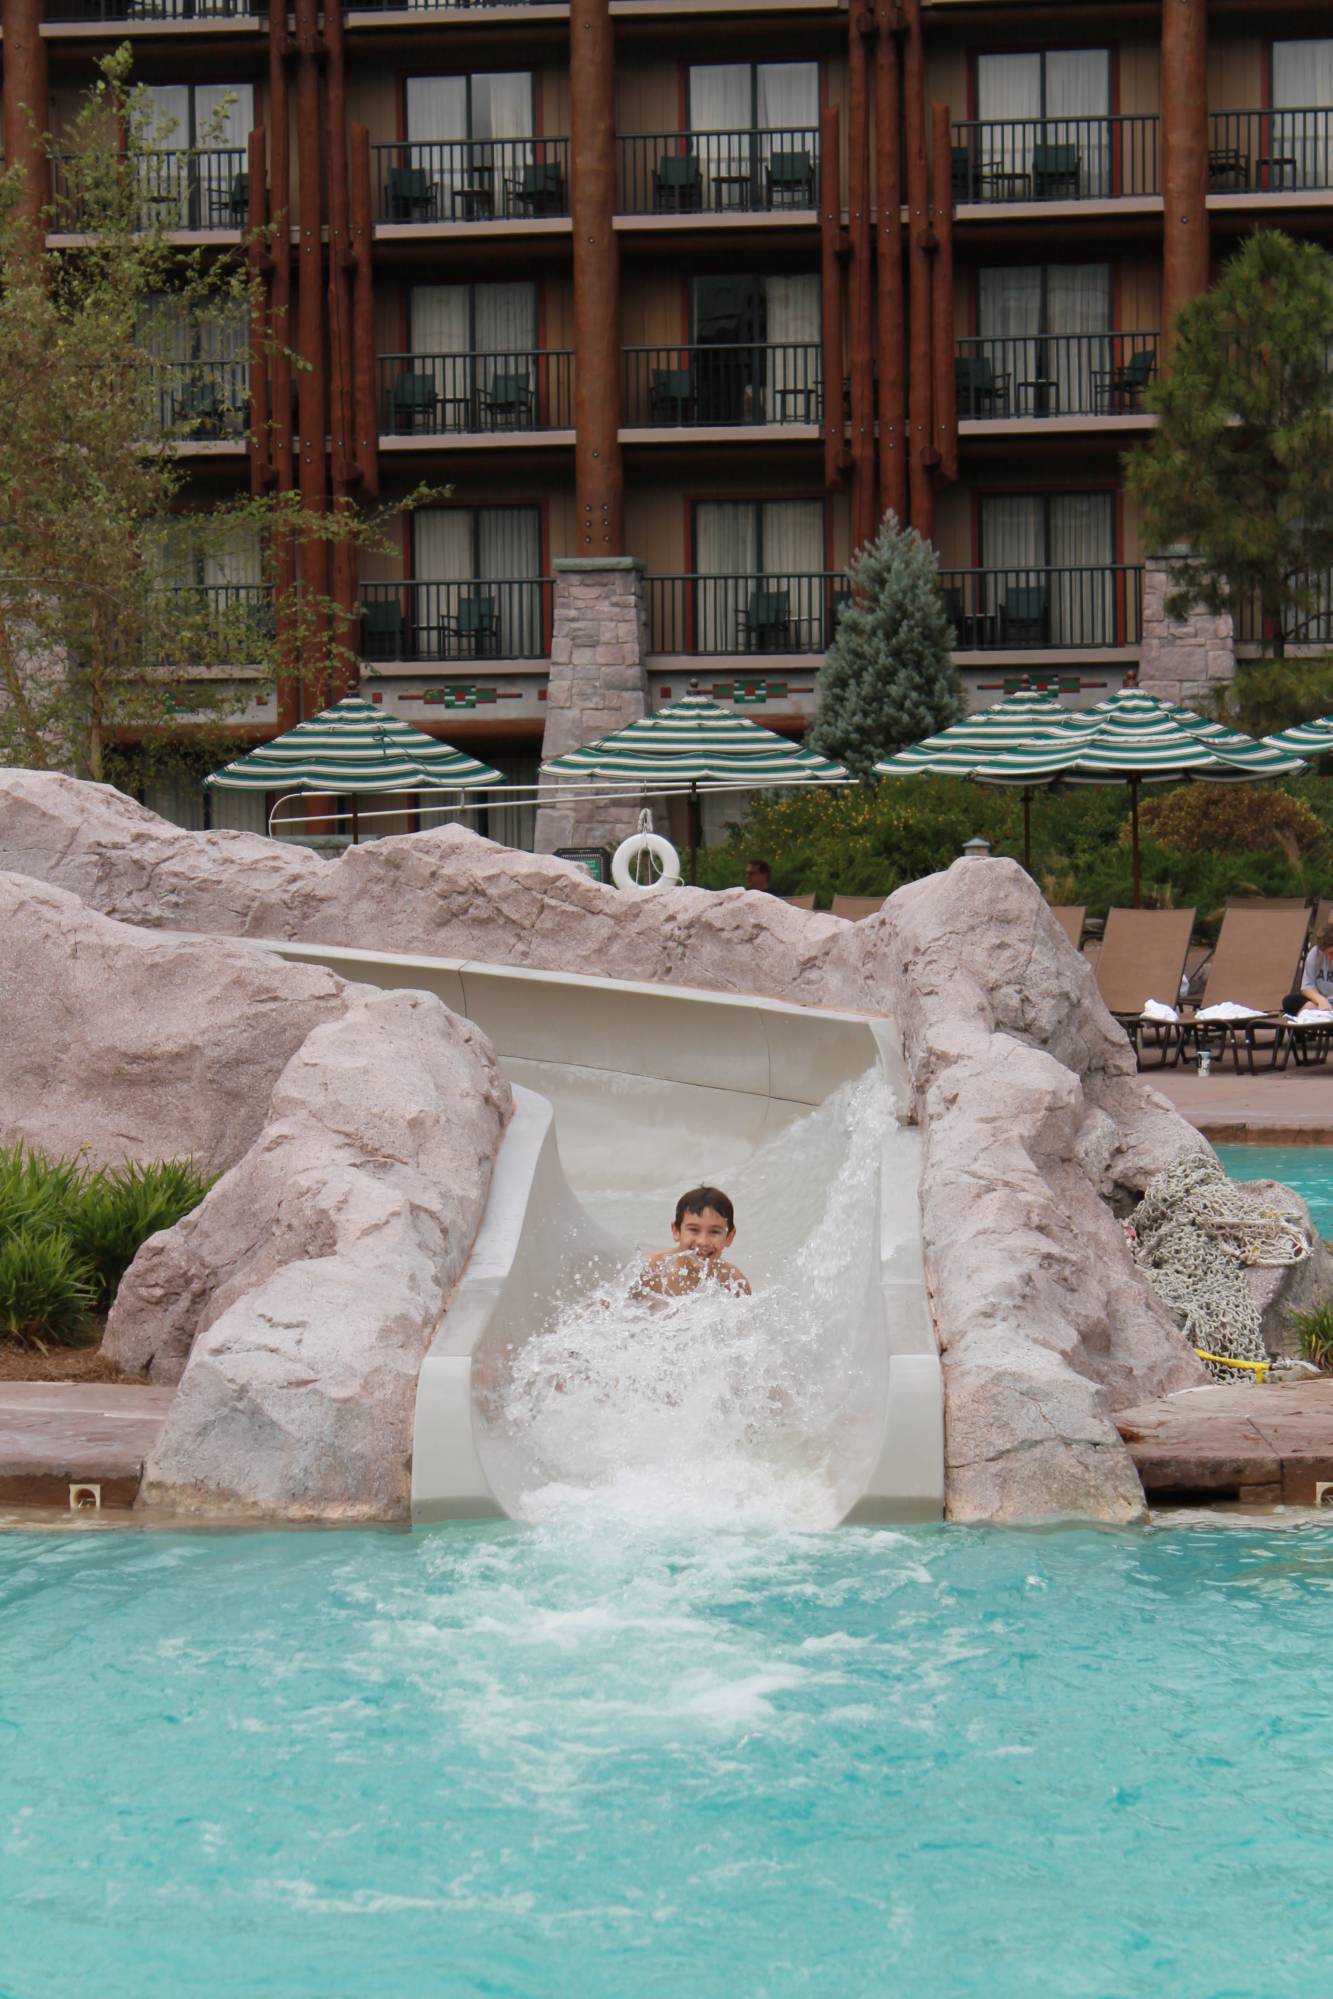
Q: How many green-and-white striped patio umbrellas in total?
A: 5